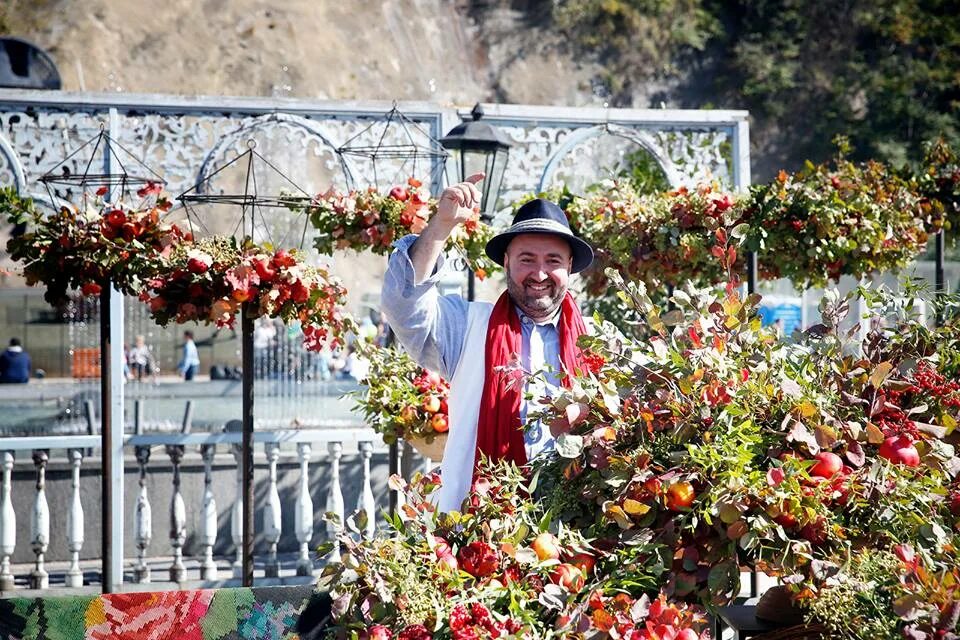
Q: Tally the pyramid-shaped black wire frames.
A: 3